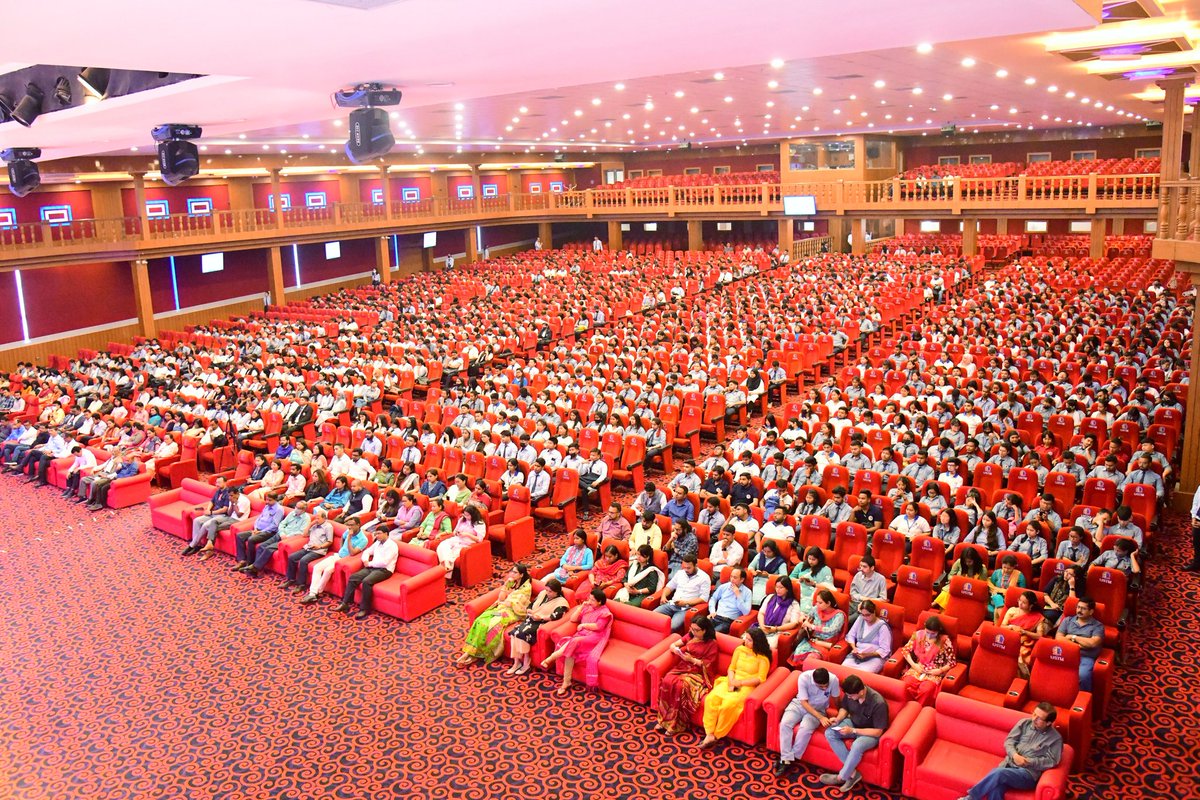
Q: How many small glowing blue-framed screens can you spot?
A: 12